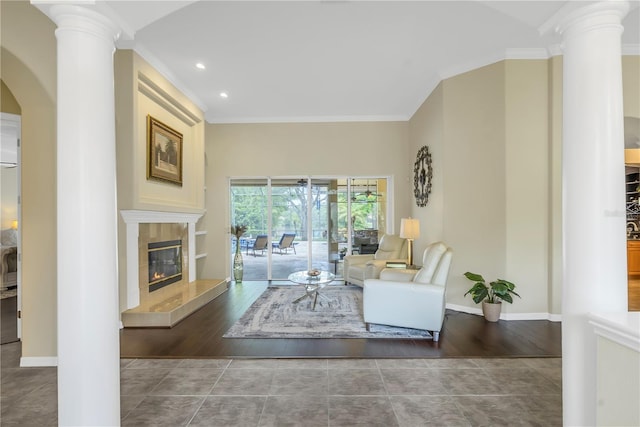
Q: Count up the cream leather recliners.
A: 2